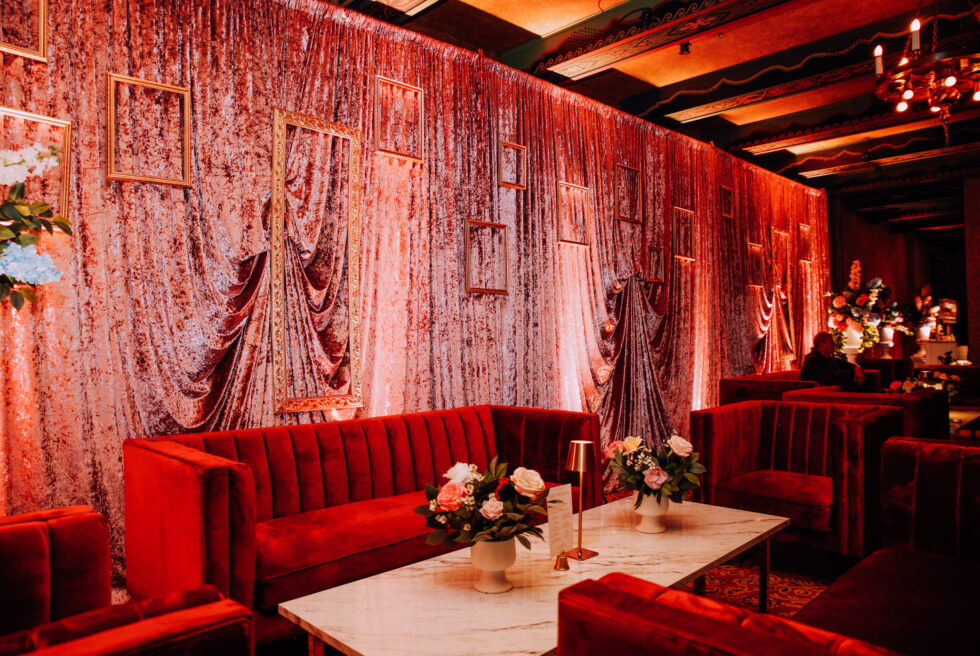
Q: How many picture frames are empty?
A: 15